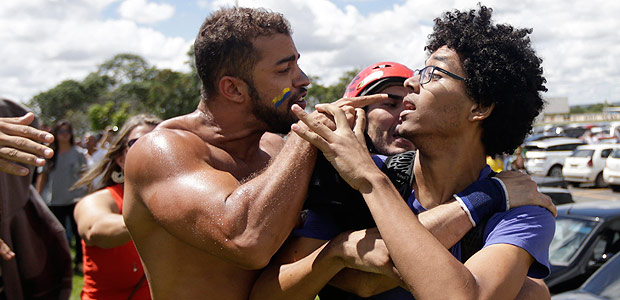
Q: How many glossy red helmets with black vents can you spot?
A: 1